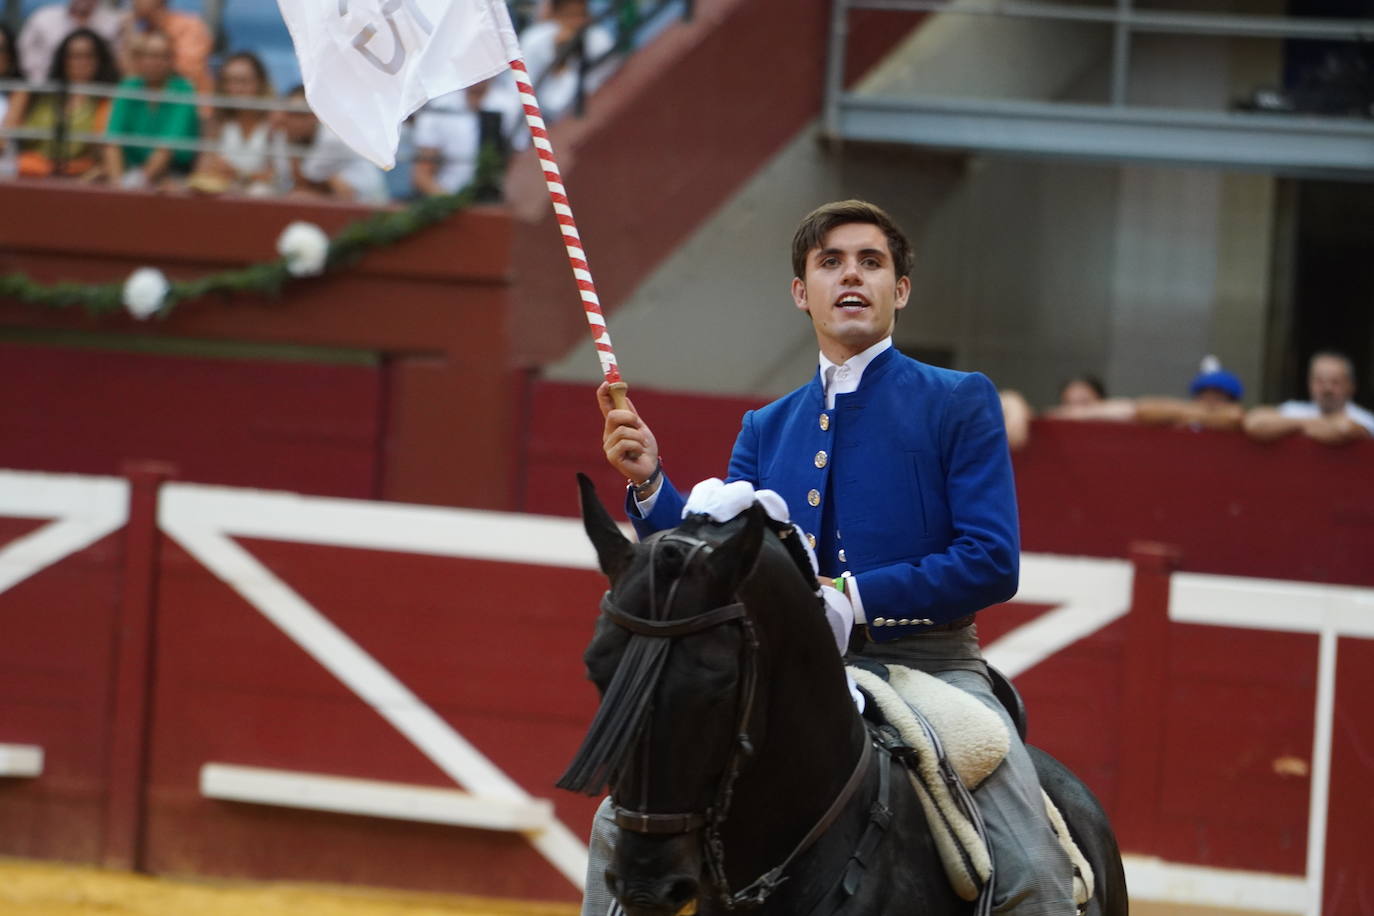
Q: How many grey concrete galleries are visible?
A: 1